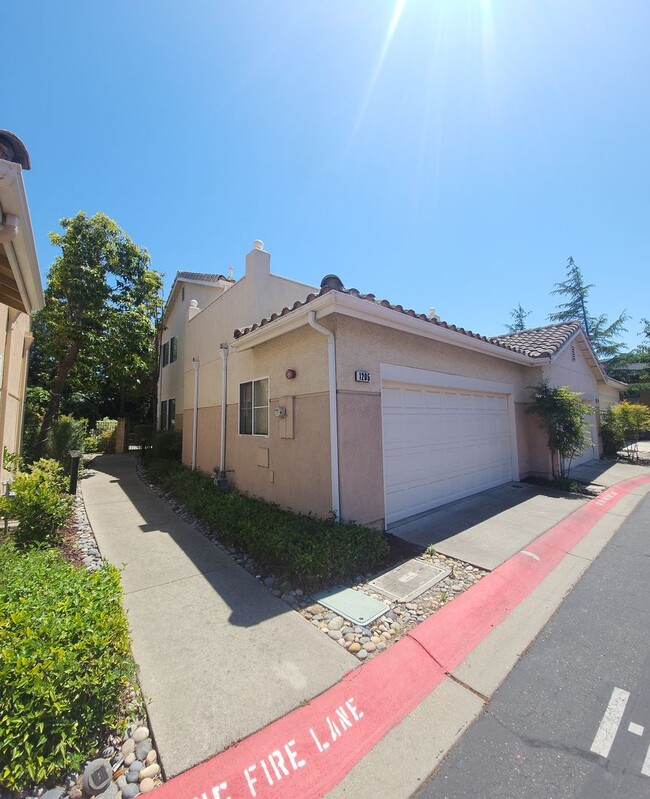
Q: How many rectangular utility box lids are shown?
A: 2